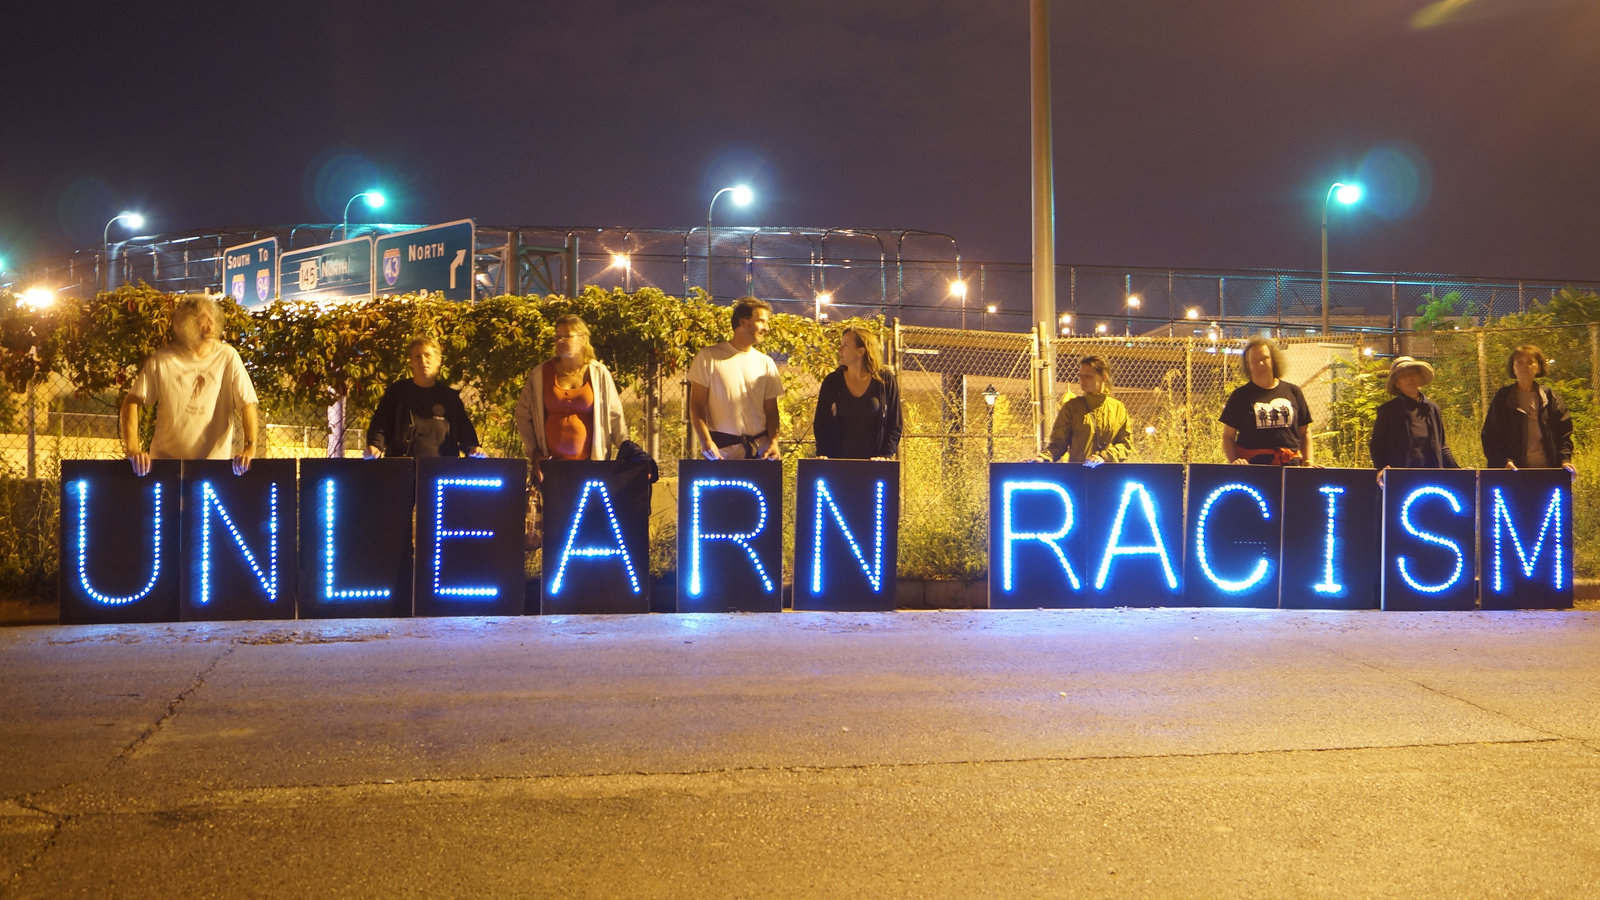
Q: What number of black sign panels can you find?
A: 13